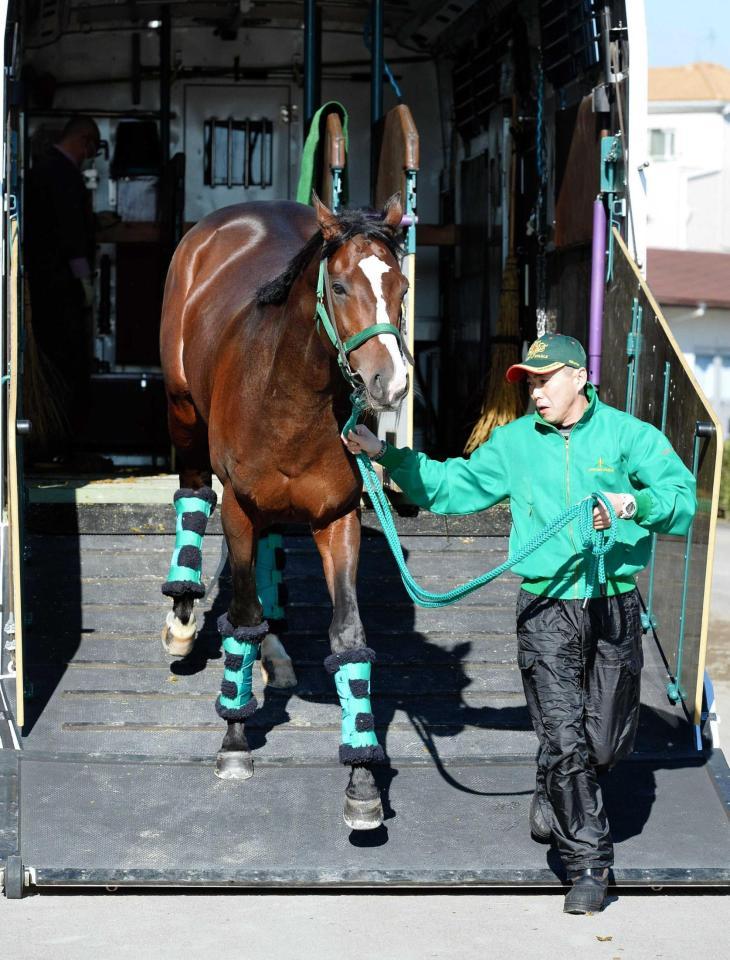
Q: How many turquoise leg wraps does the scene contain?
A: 4